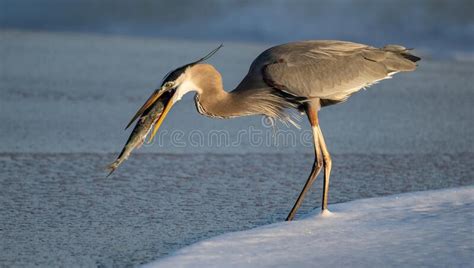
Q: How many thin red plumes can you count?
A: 0